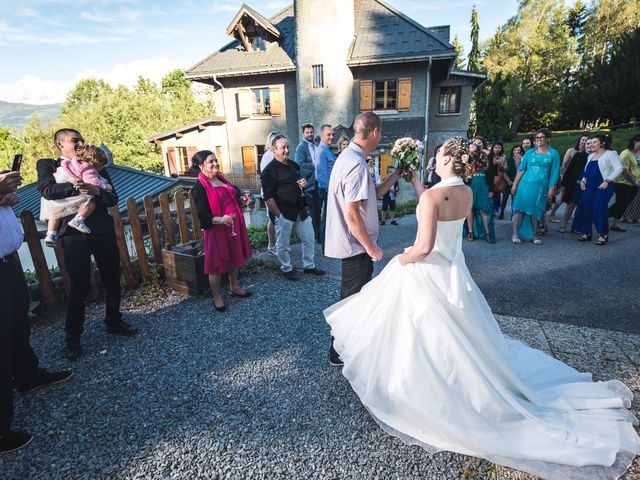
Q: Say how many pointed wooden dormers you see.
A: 1